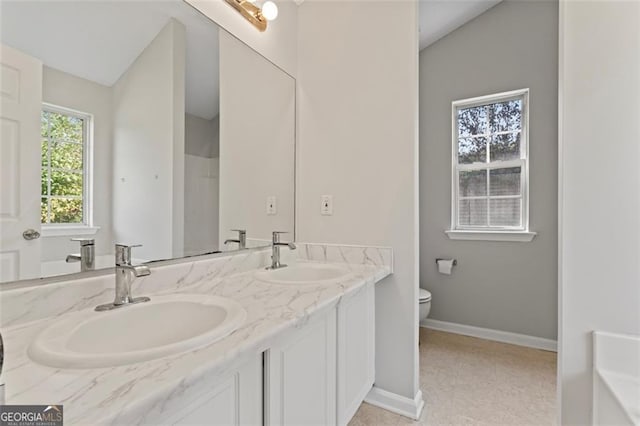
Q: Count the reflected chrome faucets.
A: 2